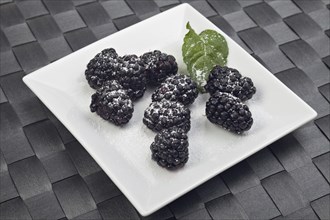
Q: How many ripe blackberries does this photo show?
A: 9